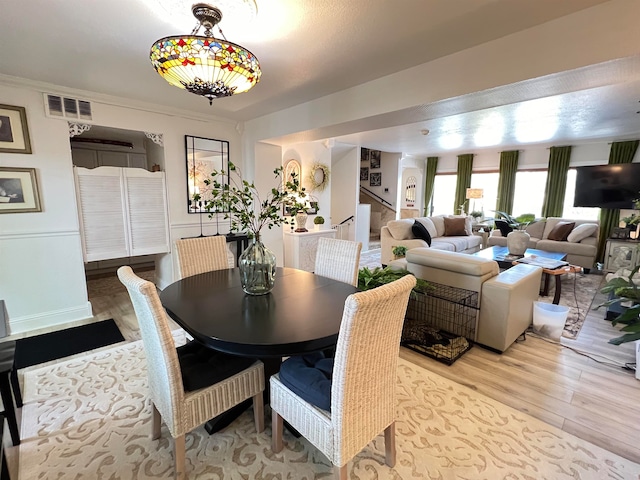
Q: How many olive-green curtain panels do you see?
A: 5